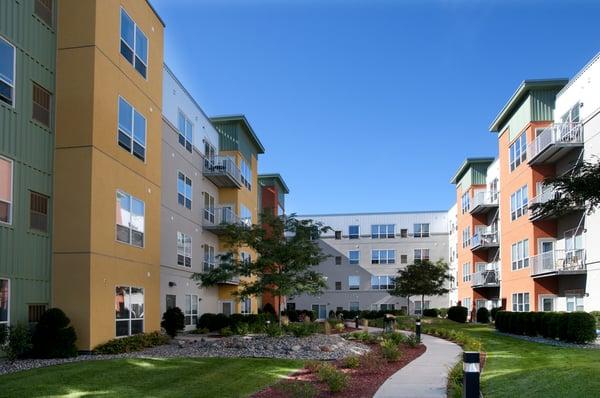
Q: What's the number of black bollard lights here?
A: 3